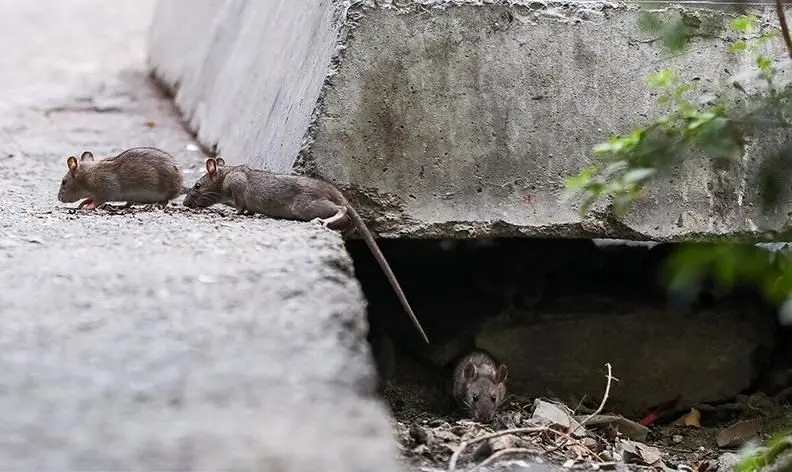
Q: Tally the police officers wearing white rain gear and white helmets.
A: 0